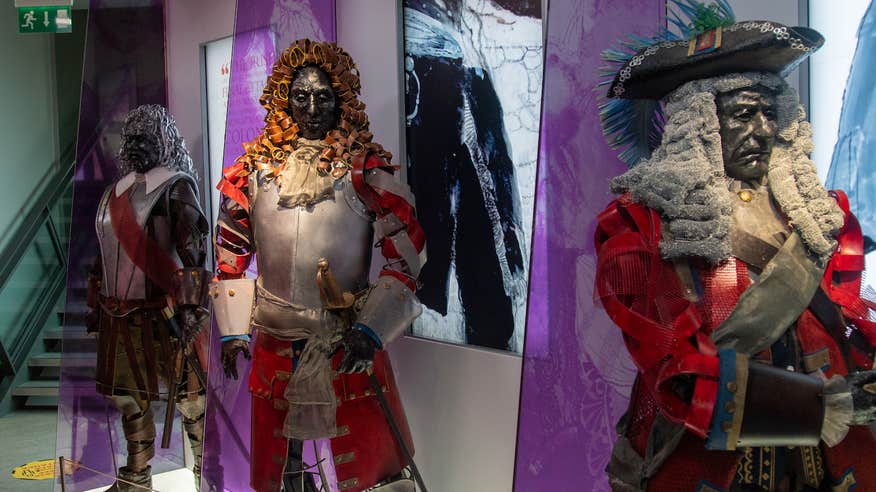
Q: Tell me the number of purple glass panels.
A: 3